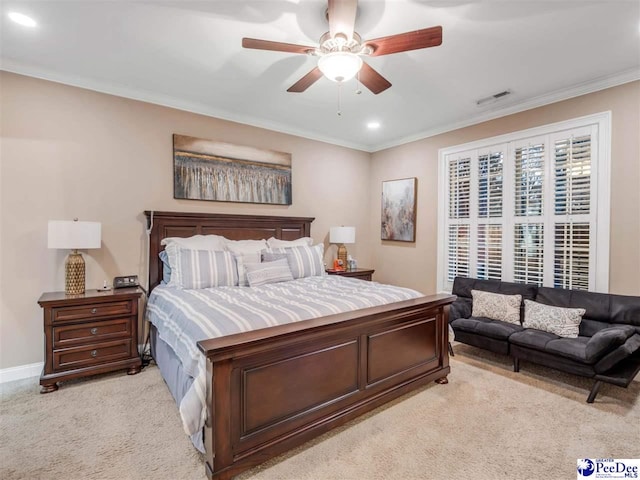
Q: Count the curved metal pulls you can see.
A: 3